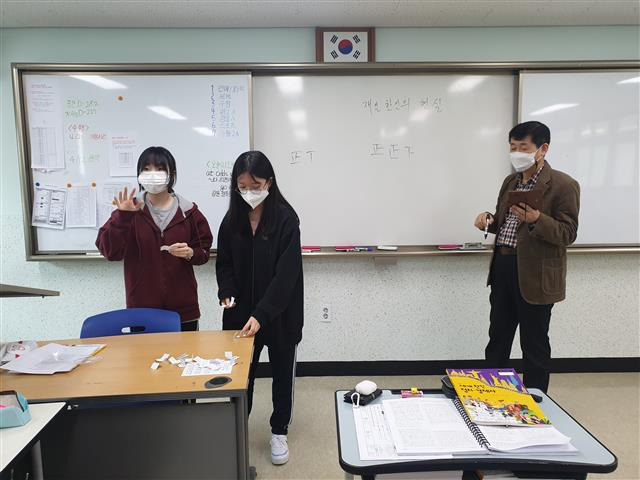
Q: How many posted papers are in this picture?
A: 5